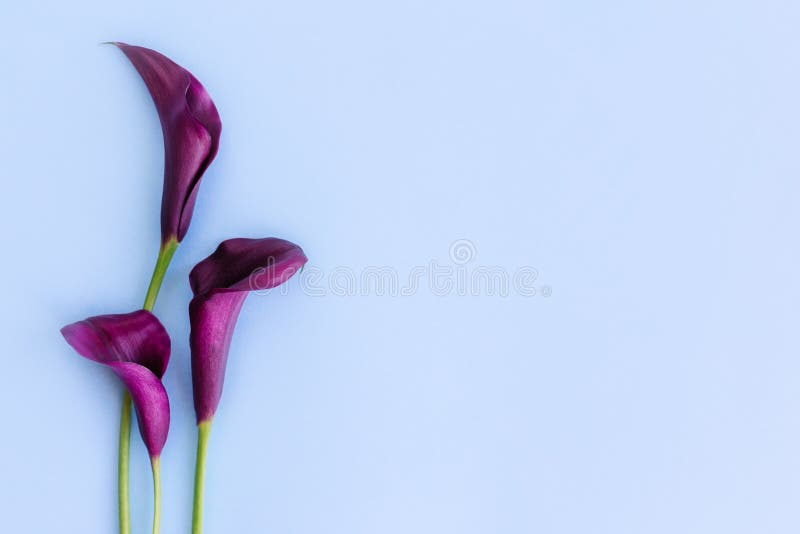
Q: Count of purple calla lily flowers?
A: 3